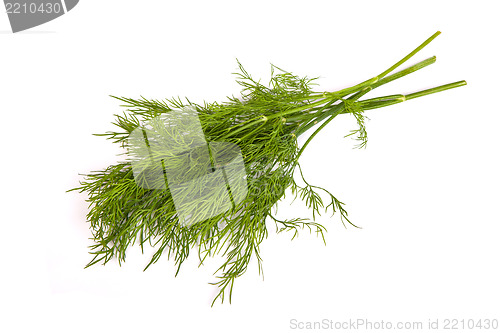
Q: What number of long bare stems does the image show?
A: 3